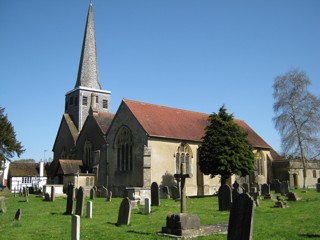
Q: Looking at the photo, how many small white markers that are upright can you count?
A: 3